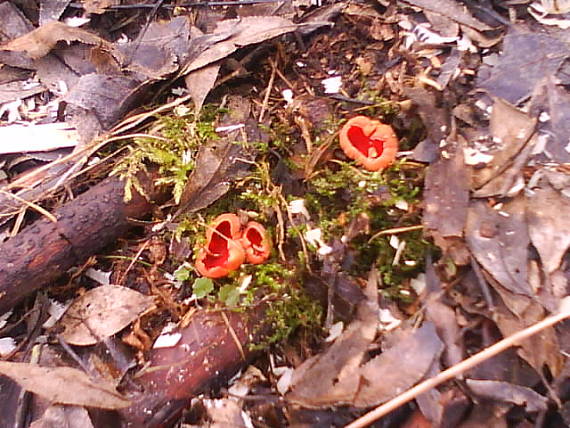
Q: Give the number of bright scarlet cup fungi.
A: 3